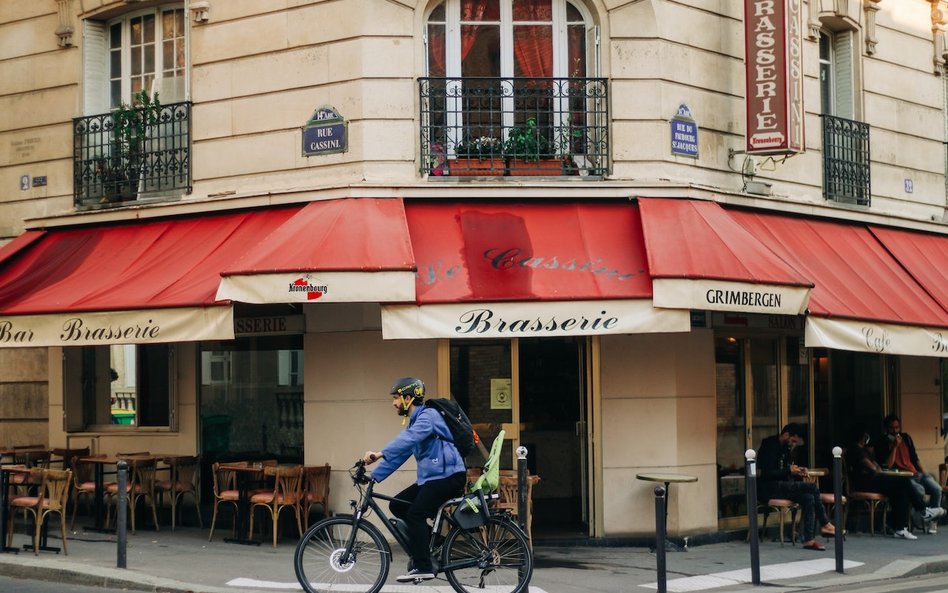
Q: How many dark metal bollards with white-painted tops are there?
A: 3